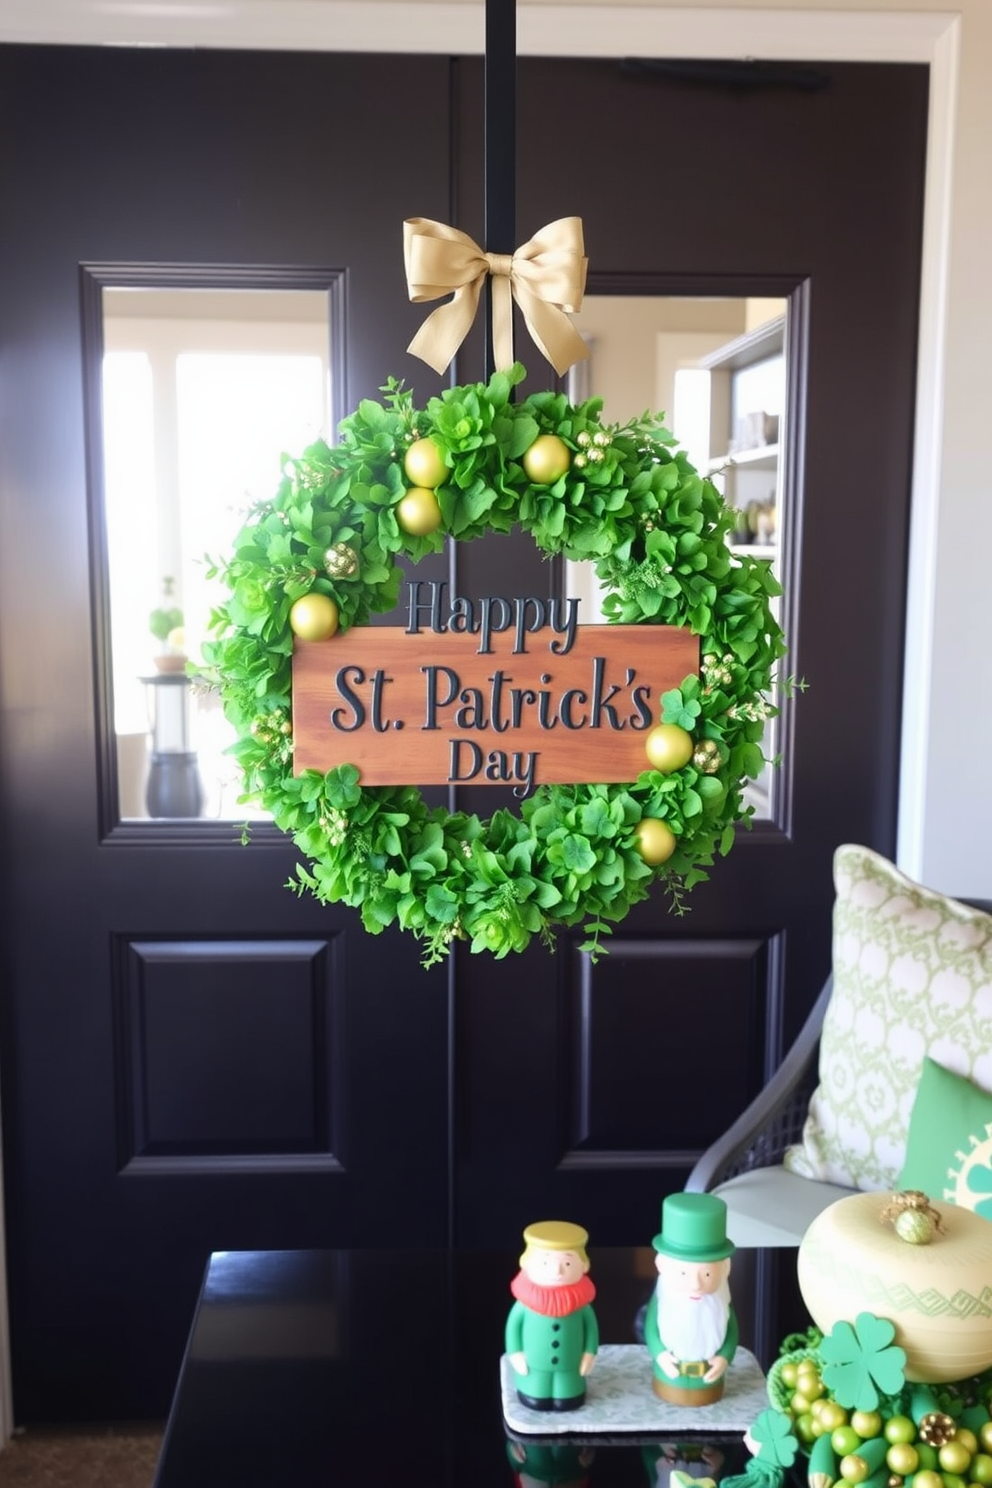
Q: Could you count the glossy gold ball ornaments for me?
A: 6